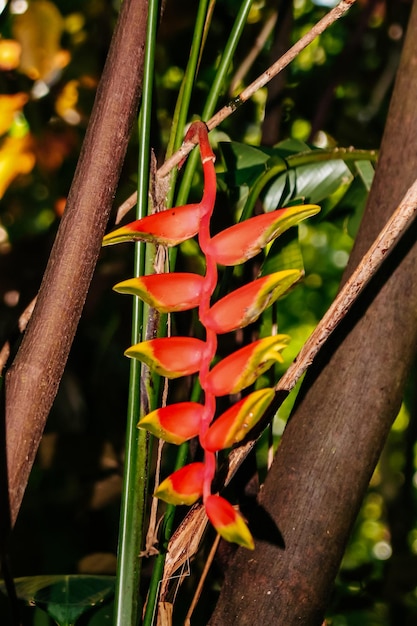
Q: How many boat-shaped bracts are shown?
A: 10